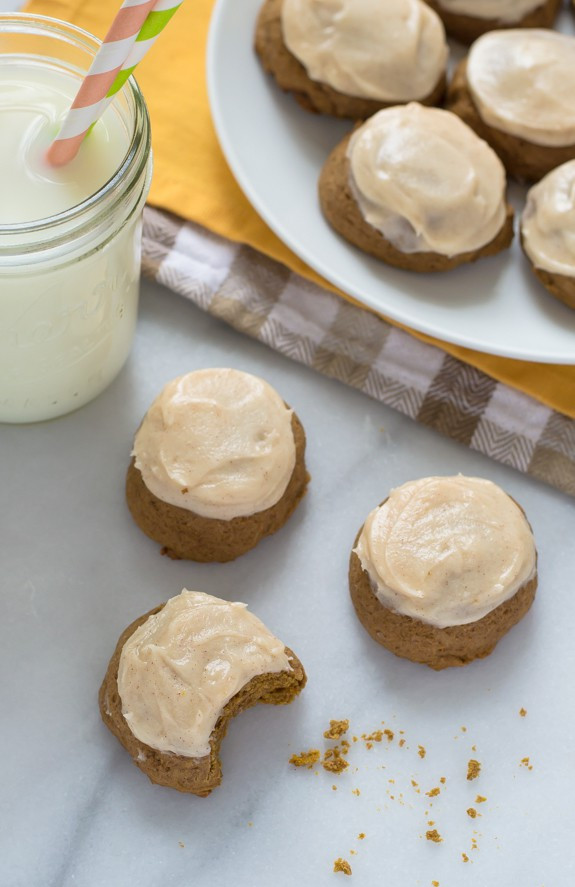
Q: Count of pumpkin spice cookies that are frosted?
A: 8